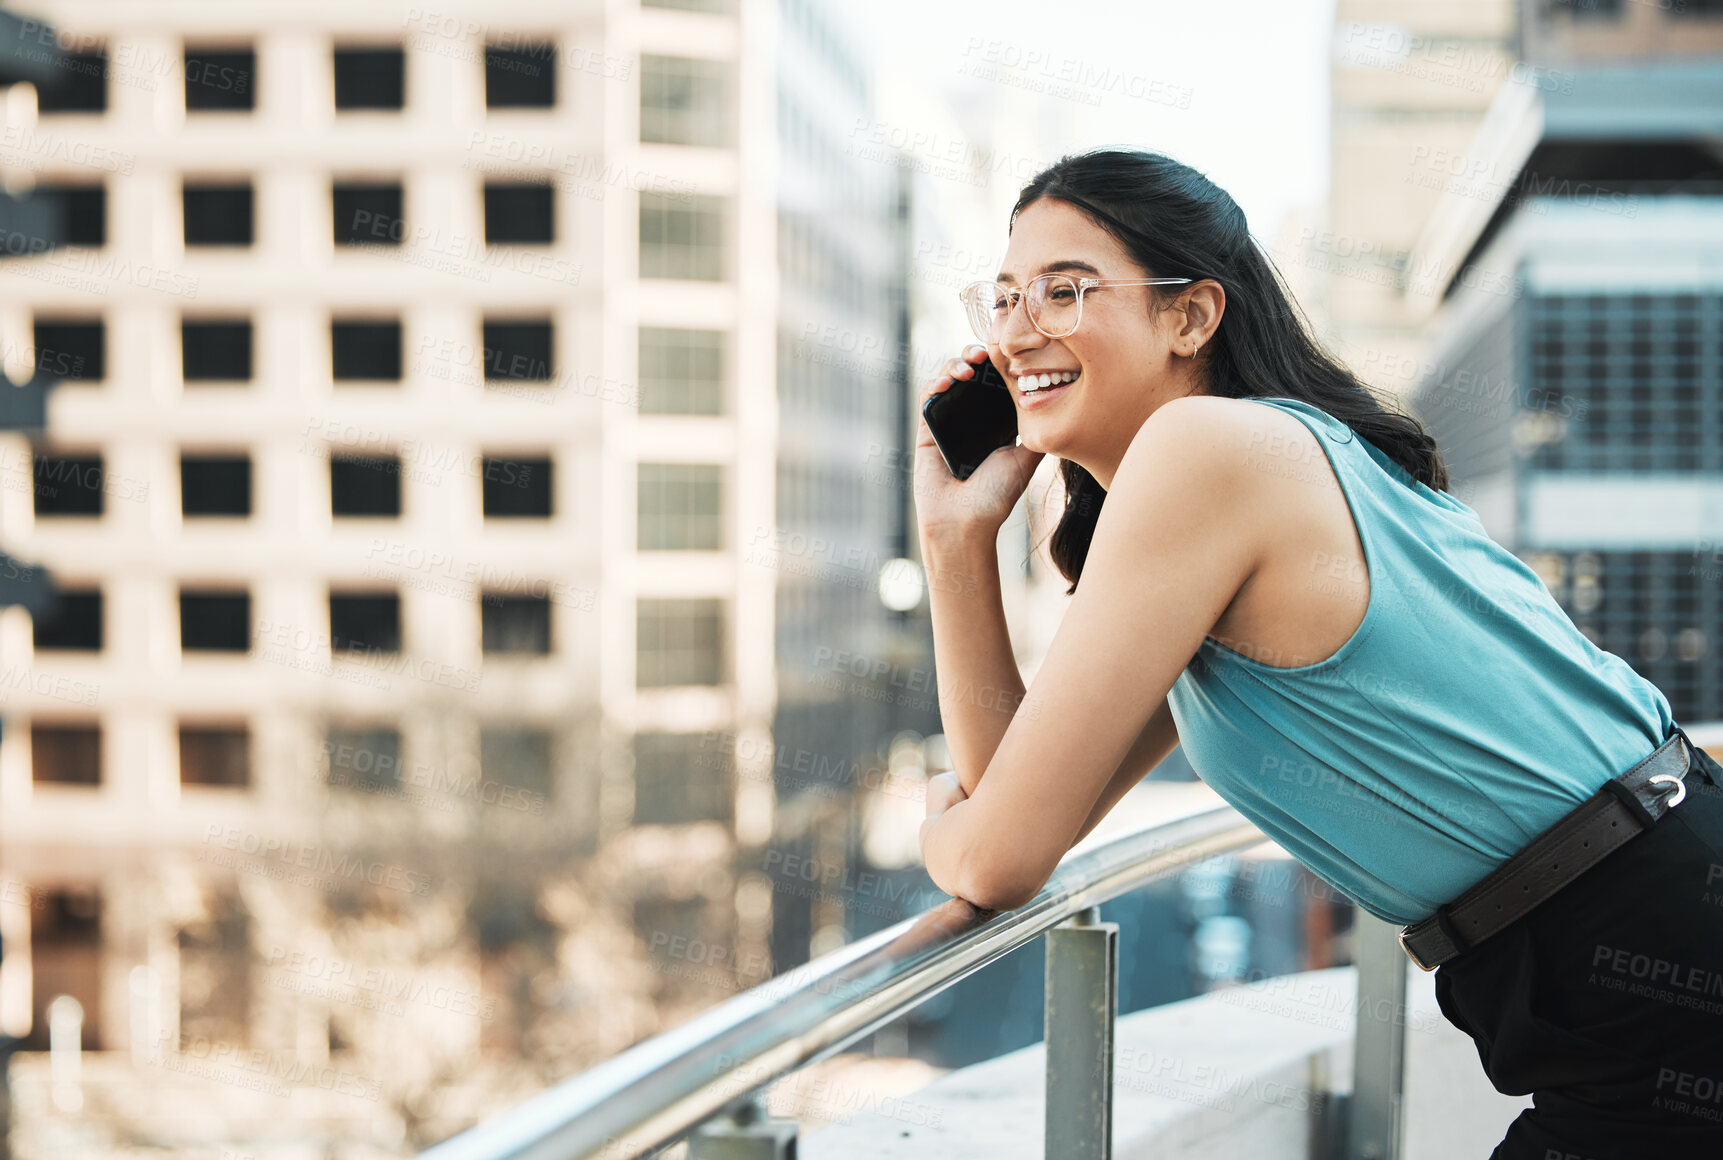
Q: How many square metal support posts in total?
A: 3